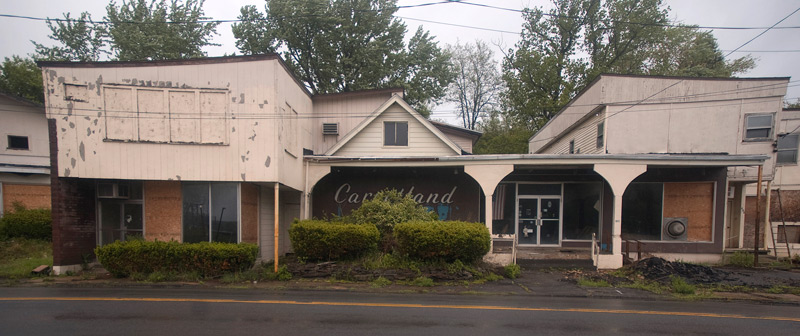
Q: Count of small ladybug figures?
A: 0